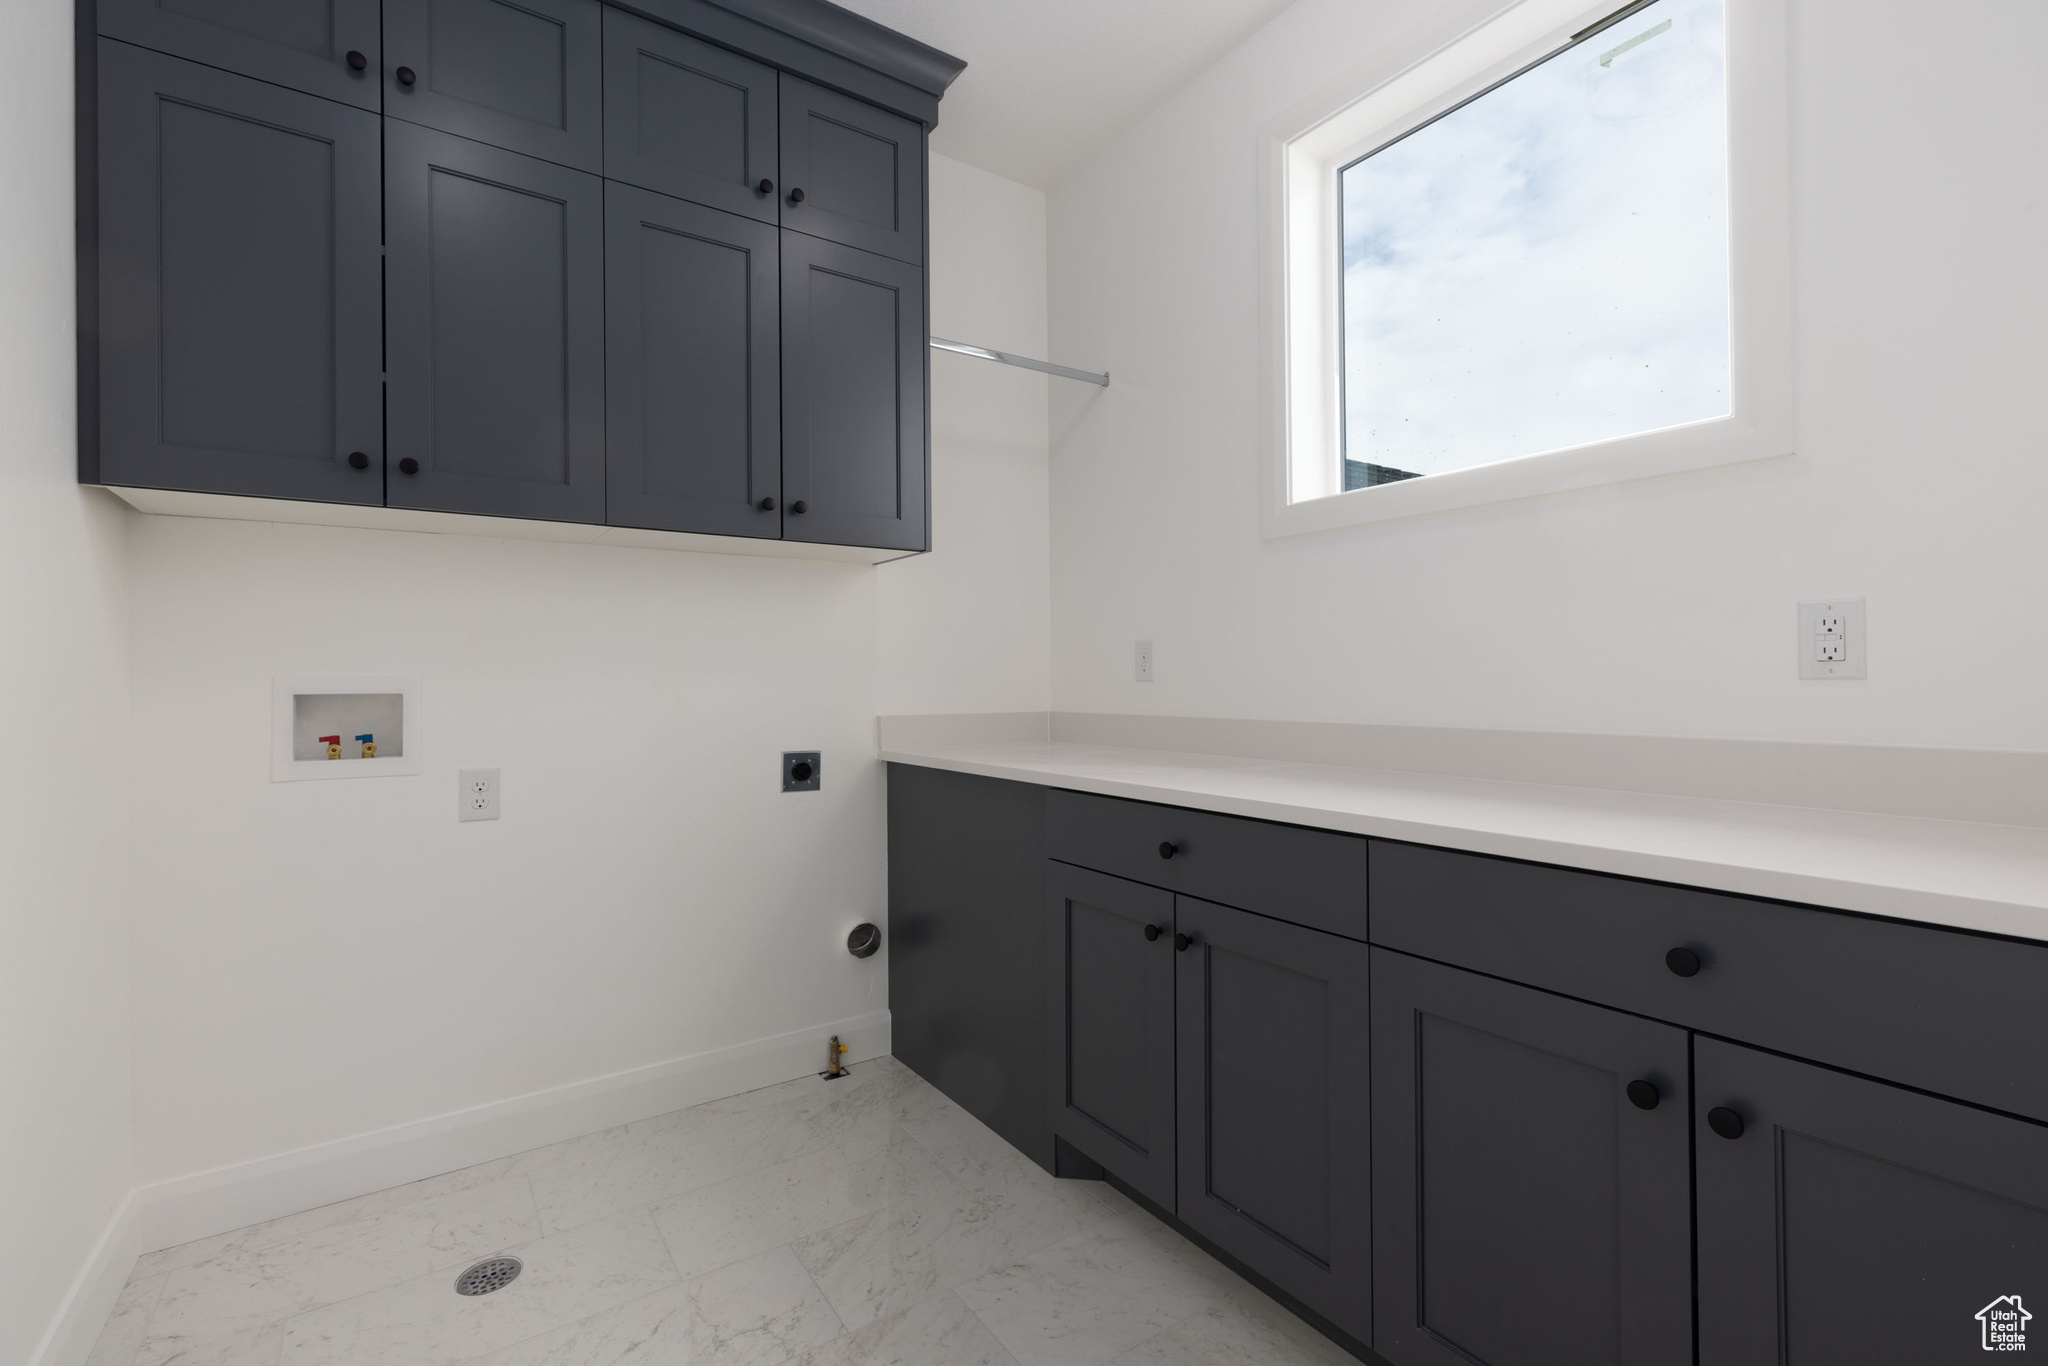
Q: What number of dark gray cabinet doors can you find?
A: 12